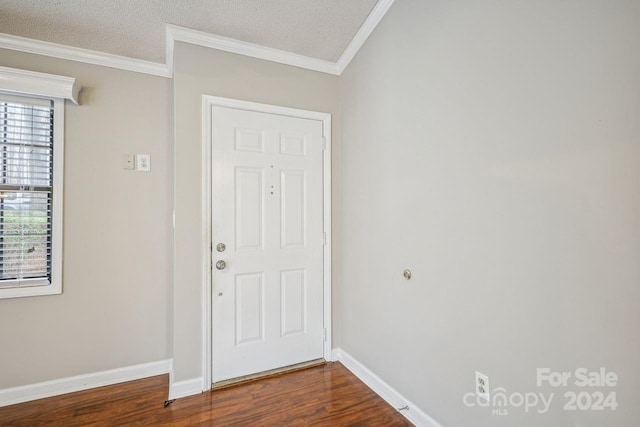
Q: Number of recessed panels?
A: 6